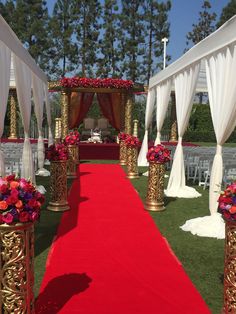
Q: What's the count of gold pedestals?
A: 7